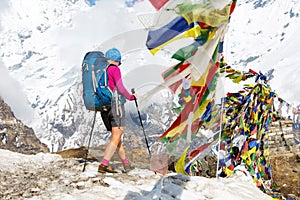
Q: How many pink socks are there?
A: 2